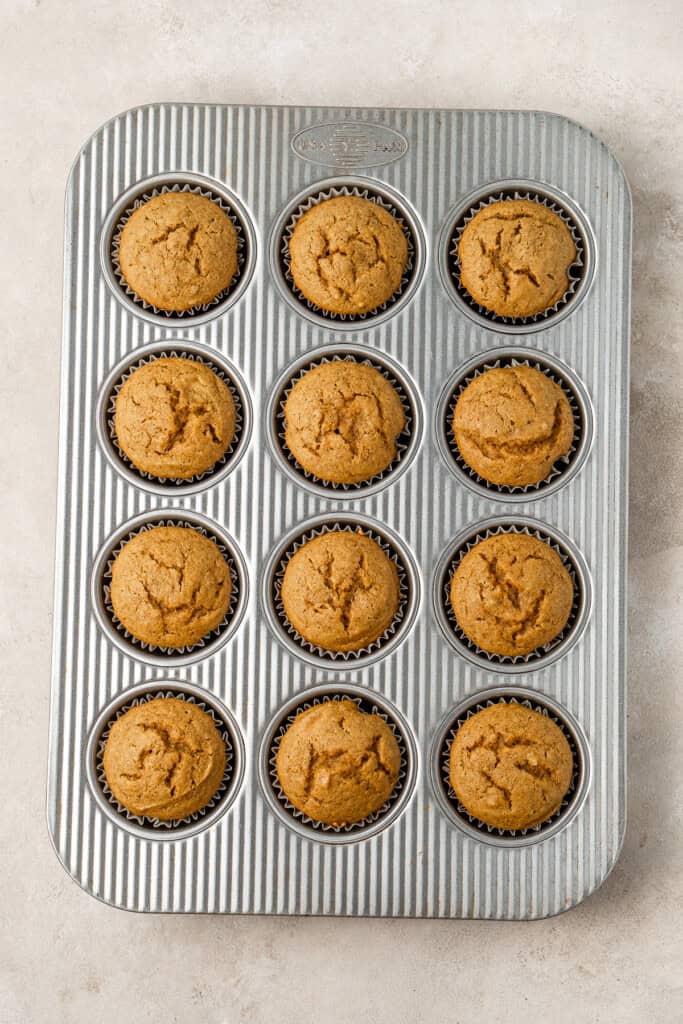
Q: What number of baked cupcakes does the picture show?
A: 12